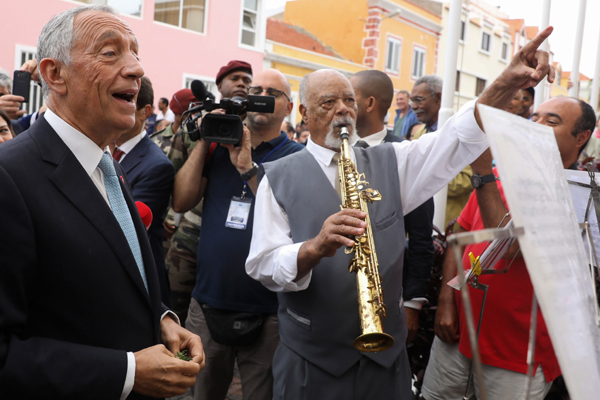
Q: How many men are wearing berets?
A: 2